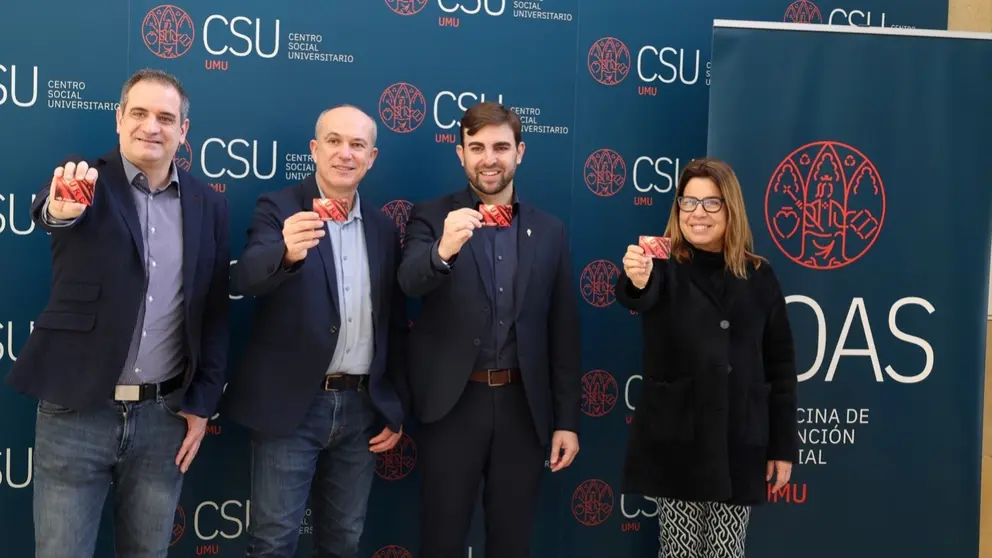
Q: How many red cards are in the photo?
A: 4